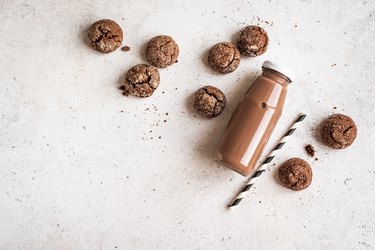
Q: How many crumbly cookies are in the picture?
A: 8